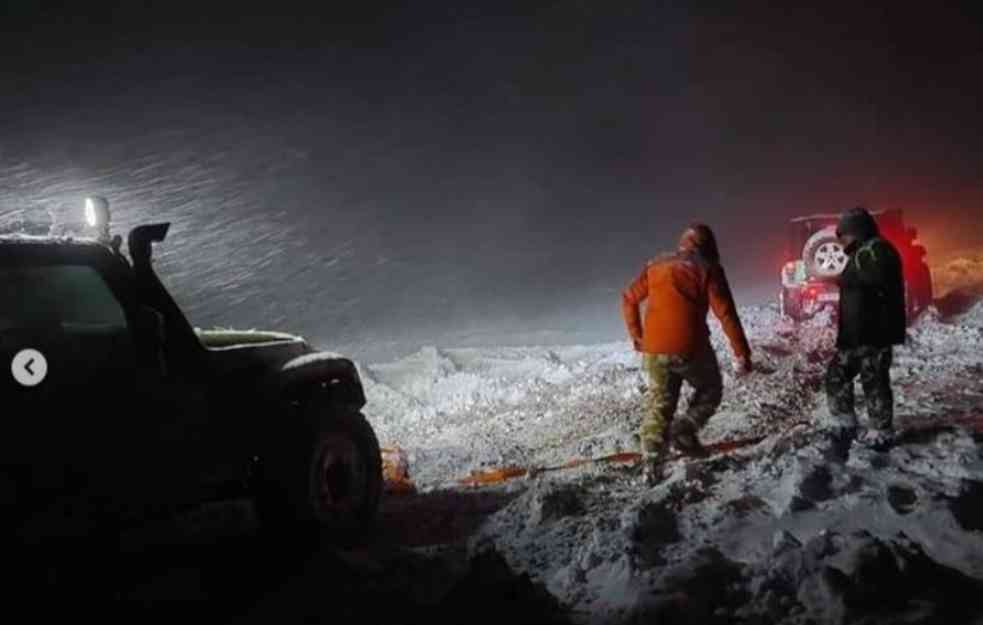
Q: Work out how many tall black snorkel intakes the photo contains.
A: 1